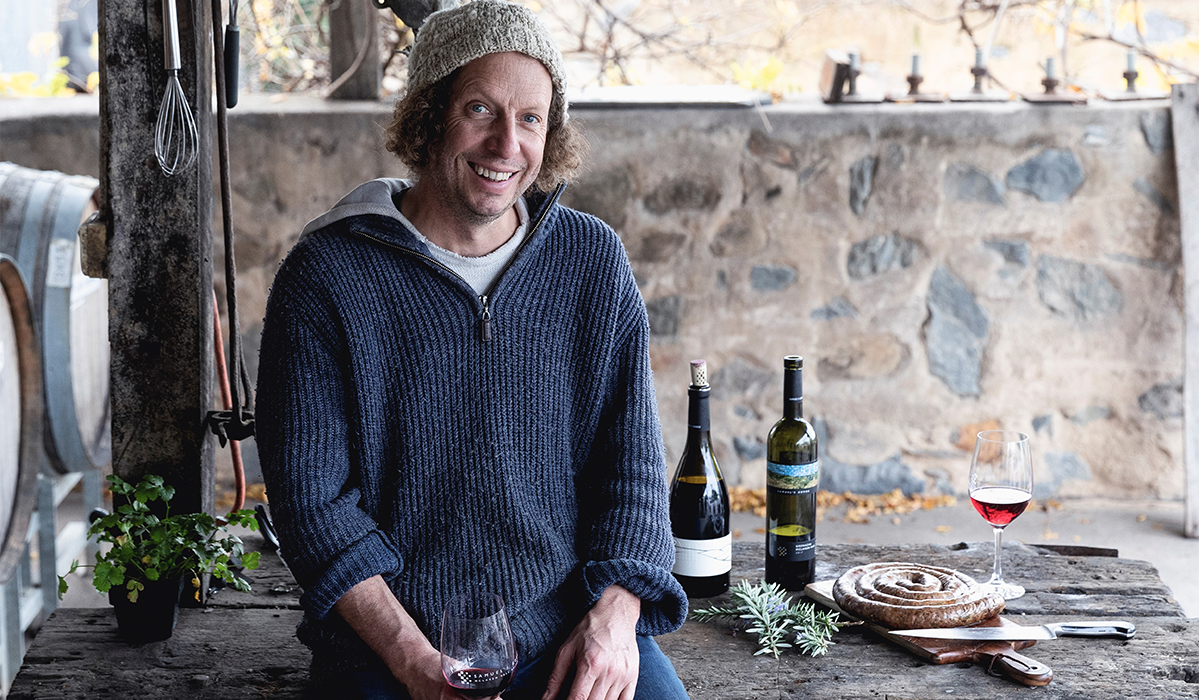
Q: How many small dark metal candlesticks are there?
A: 5